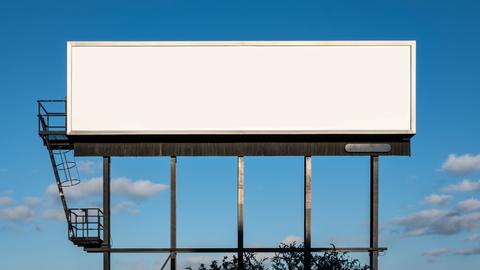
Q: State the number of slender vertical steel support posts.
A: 5